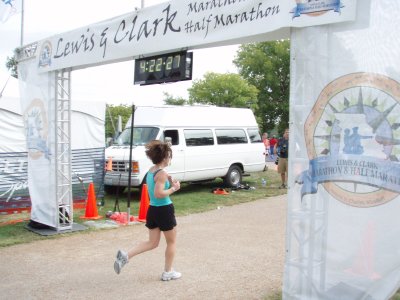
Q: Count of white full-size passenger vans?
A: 1